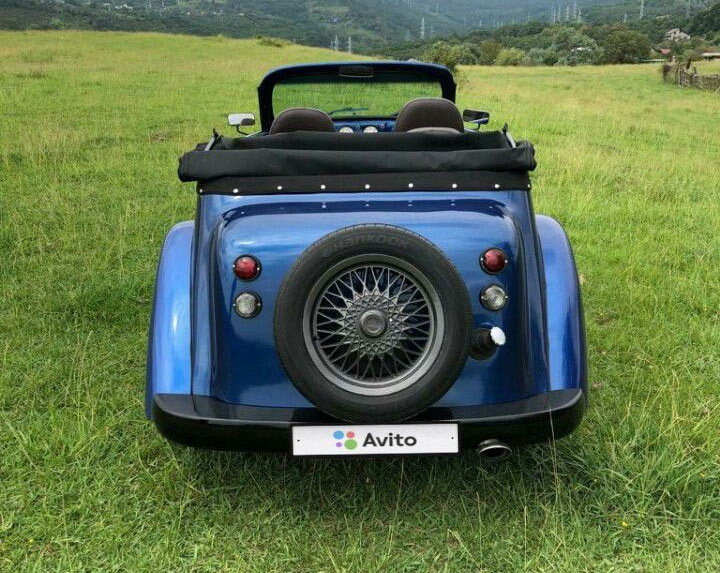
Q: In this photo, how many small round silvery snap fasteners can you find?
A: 9